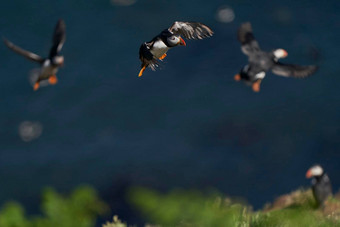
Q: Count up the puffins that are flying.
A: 3